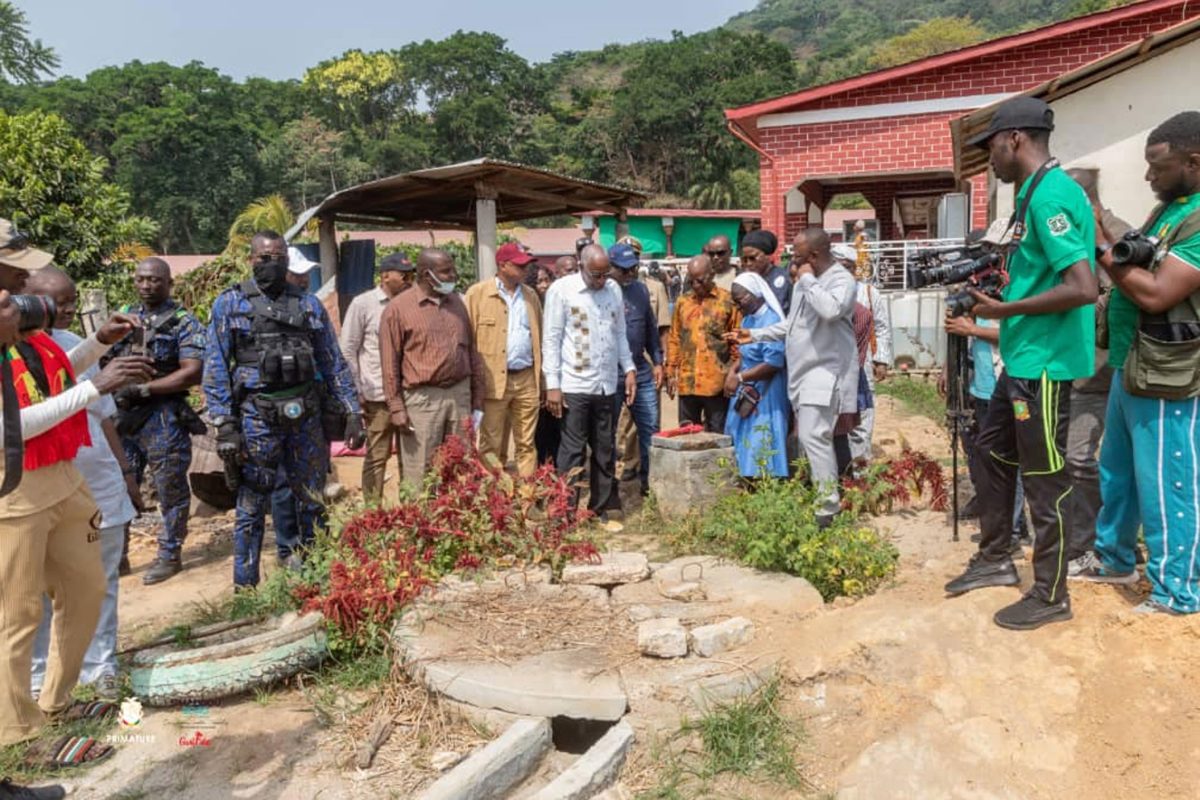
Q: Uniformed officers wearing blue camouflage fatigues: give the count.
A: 2